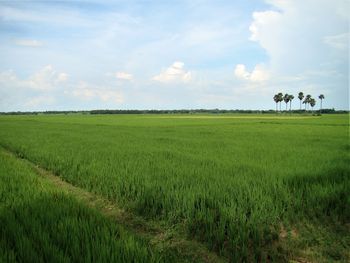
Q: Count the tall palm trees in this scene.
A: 9